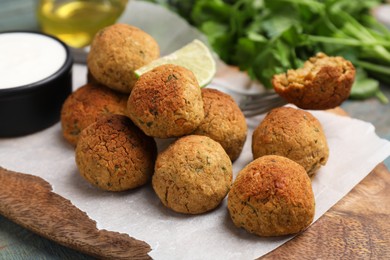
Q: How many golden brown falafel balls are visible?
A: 9